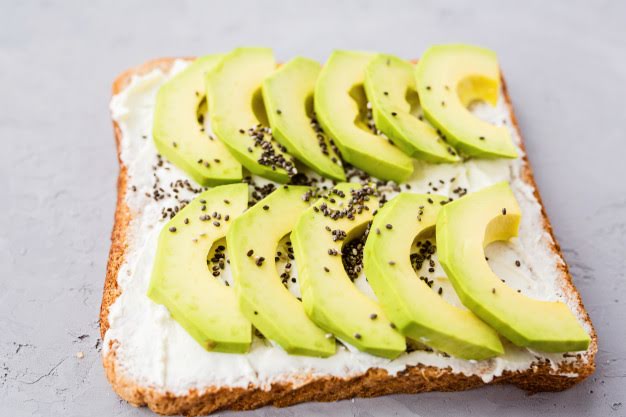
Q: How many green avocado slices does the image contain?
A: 11